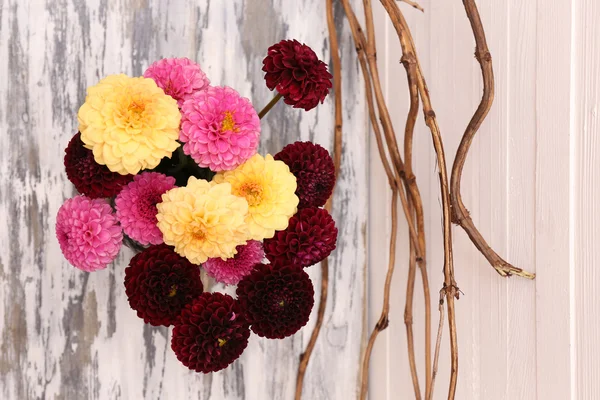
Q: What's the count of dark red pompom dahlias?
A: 7